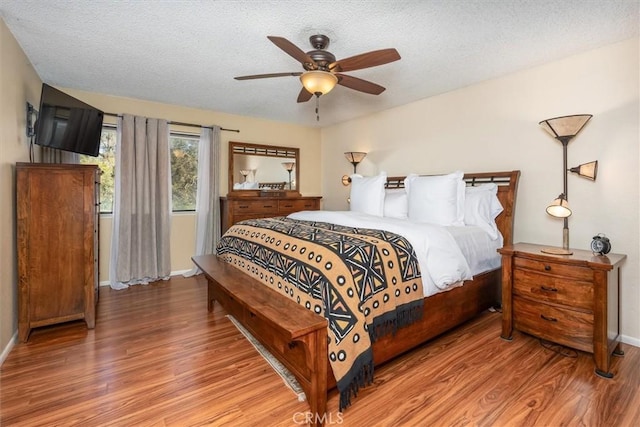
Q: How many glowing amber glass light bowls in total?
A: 1